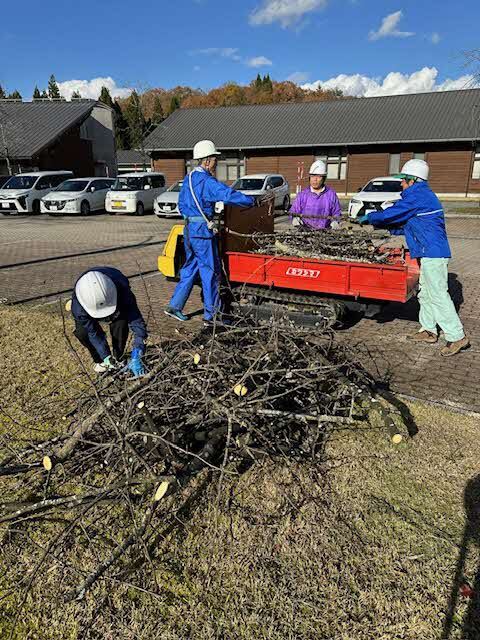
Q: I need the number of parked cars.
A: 6